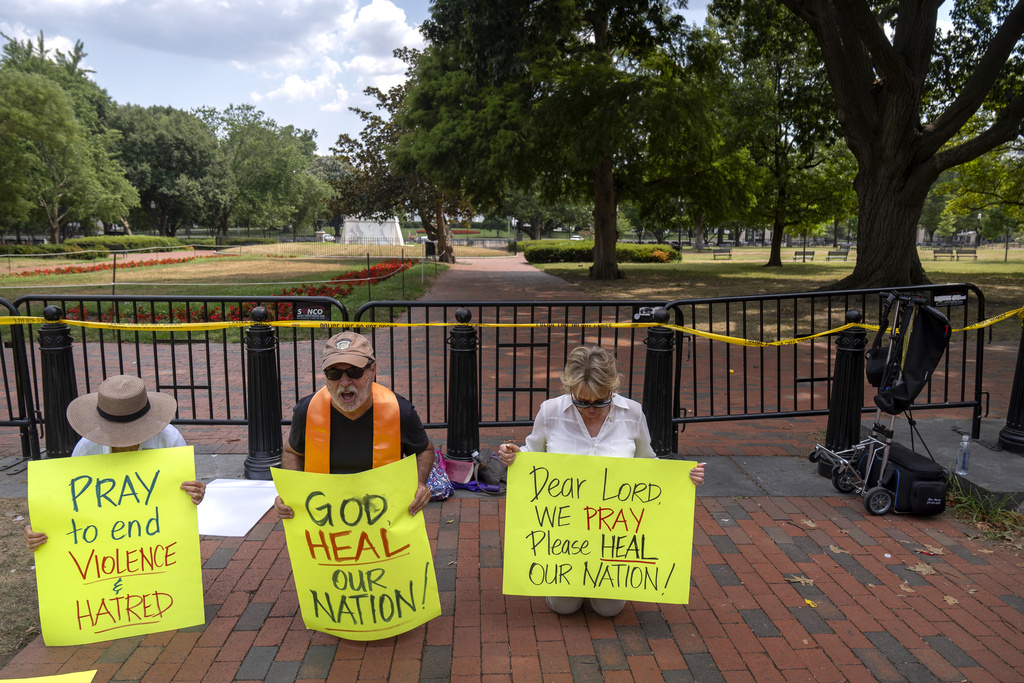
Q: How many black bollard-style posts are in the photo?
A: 6